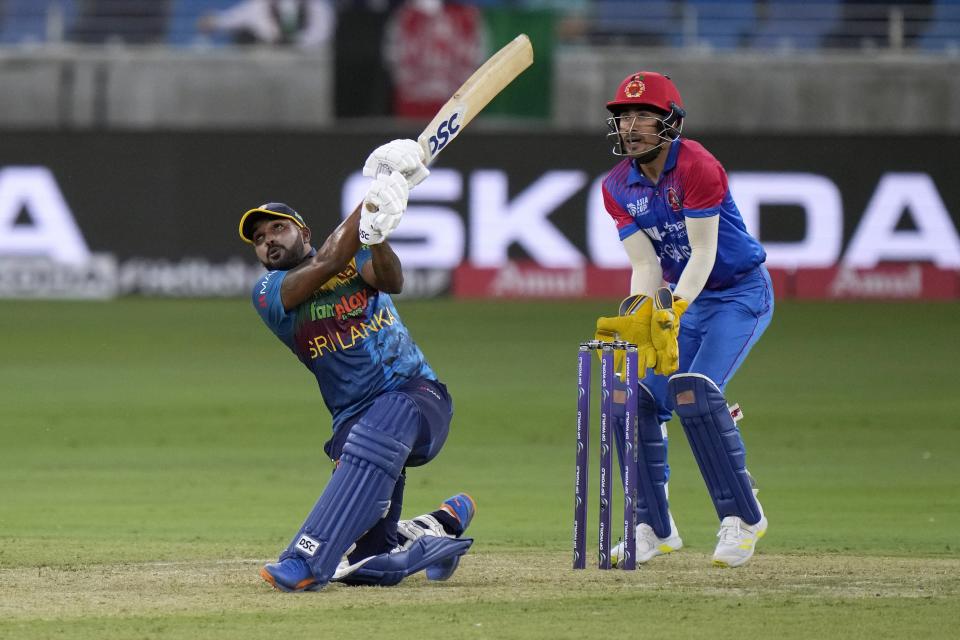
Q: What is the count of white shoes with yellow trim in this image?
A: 2